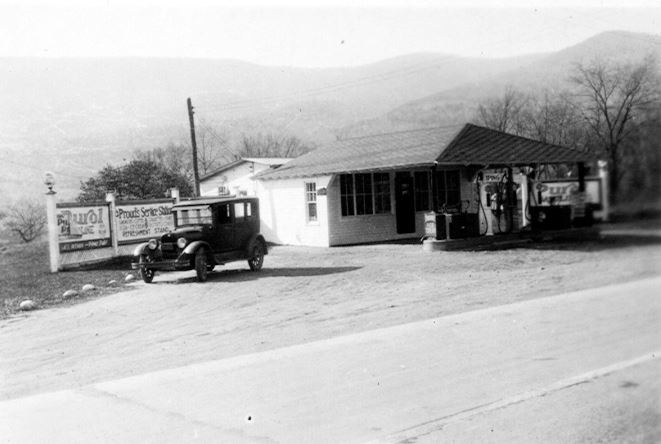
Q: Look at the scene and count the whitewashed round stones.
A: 5